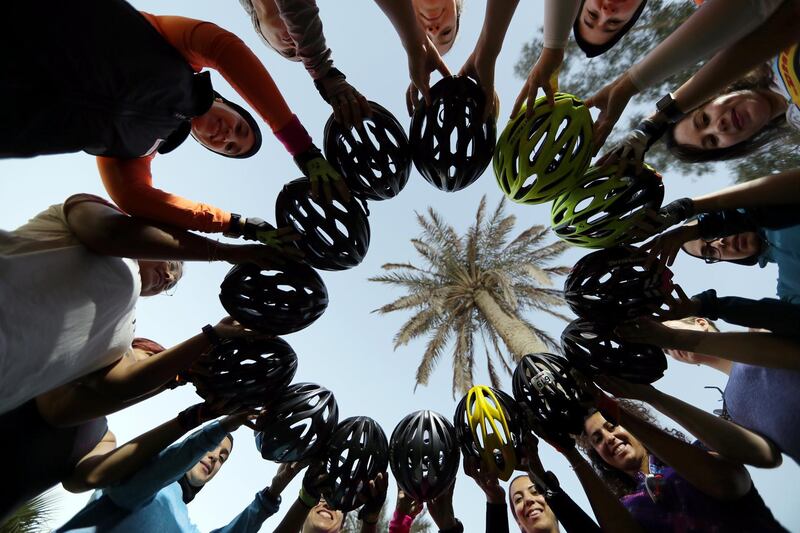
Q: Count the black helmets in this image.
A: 11